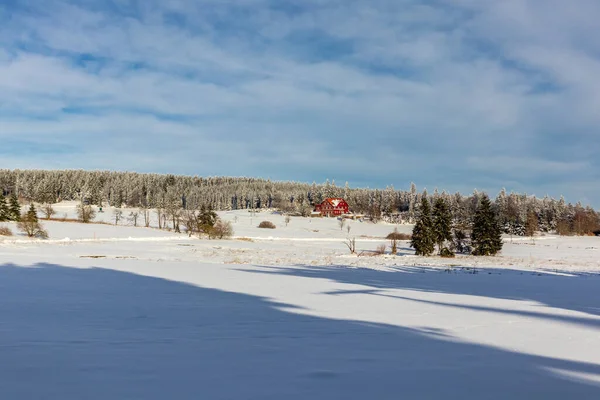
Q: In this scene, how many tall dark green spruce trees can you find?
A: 3